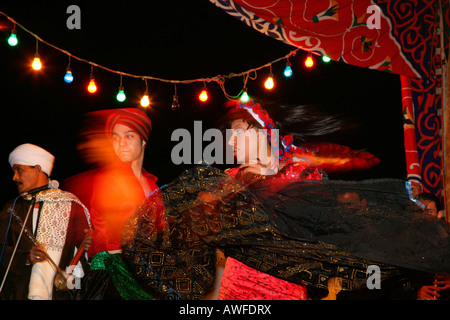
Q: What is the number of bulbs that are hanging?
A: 13